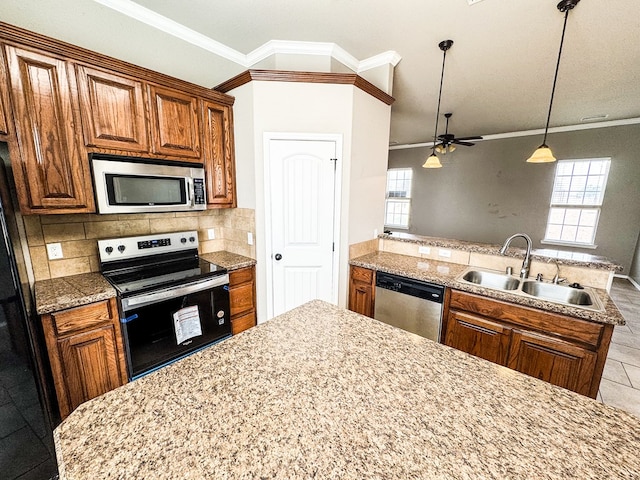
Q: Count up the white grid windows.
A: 2